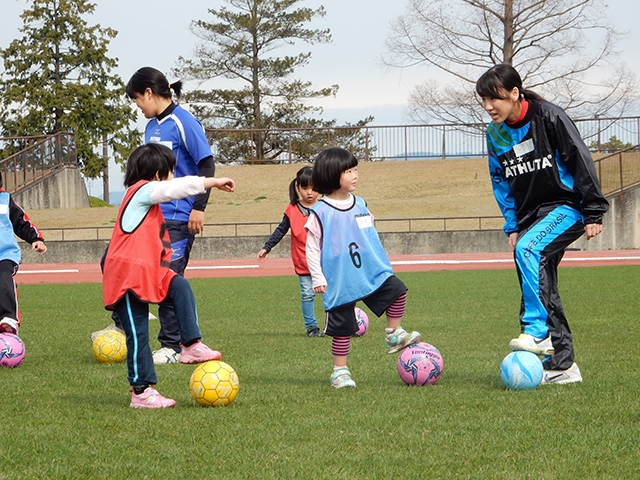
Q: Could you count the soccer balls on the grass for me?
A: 6